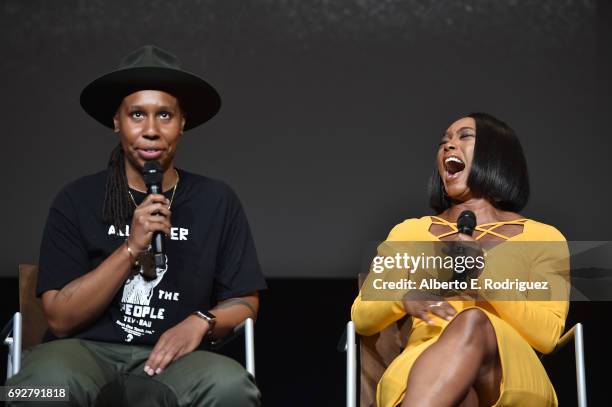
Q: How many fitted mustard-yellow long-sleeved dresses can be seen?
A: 1